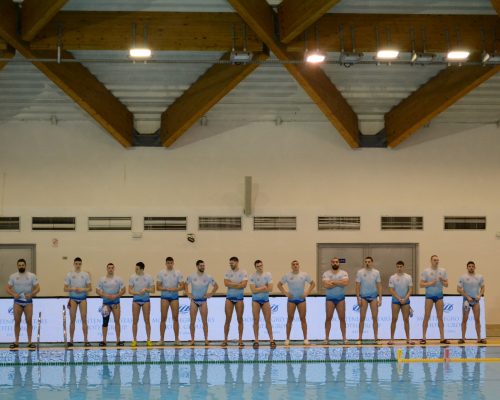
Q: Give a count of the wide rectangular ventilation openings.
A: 9